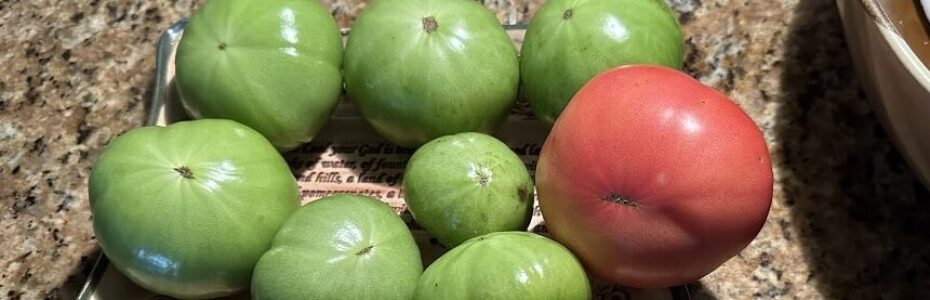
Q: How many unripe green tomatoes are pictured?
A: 7